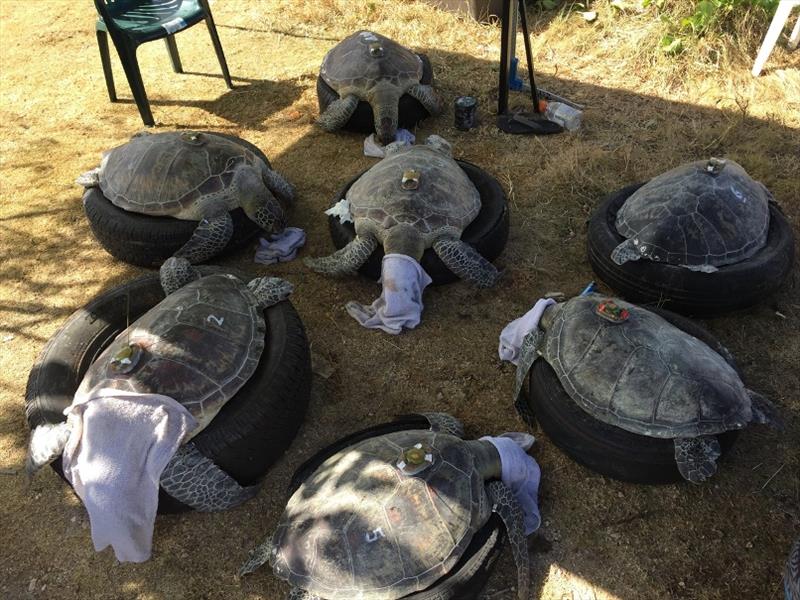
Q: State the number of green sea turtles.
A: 7